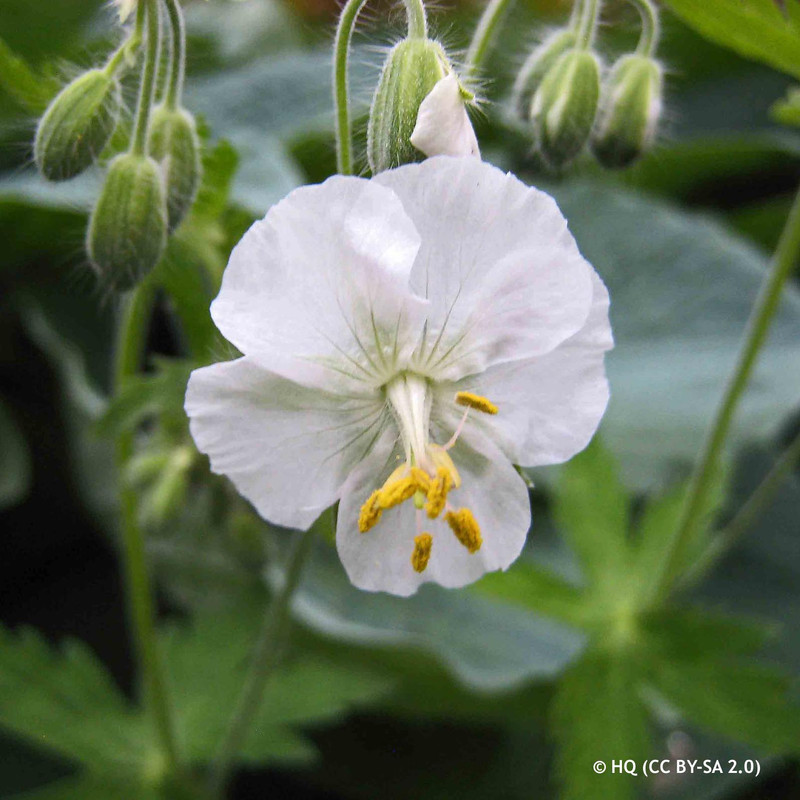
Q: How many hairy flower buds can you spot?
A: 7